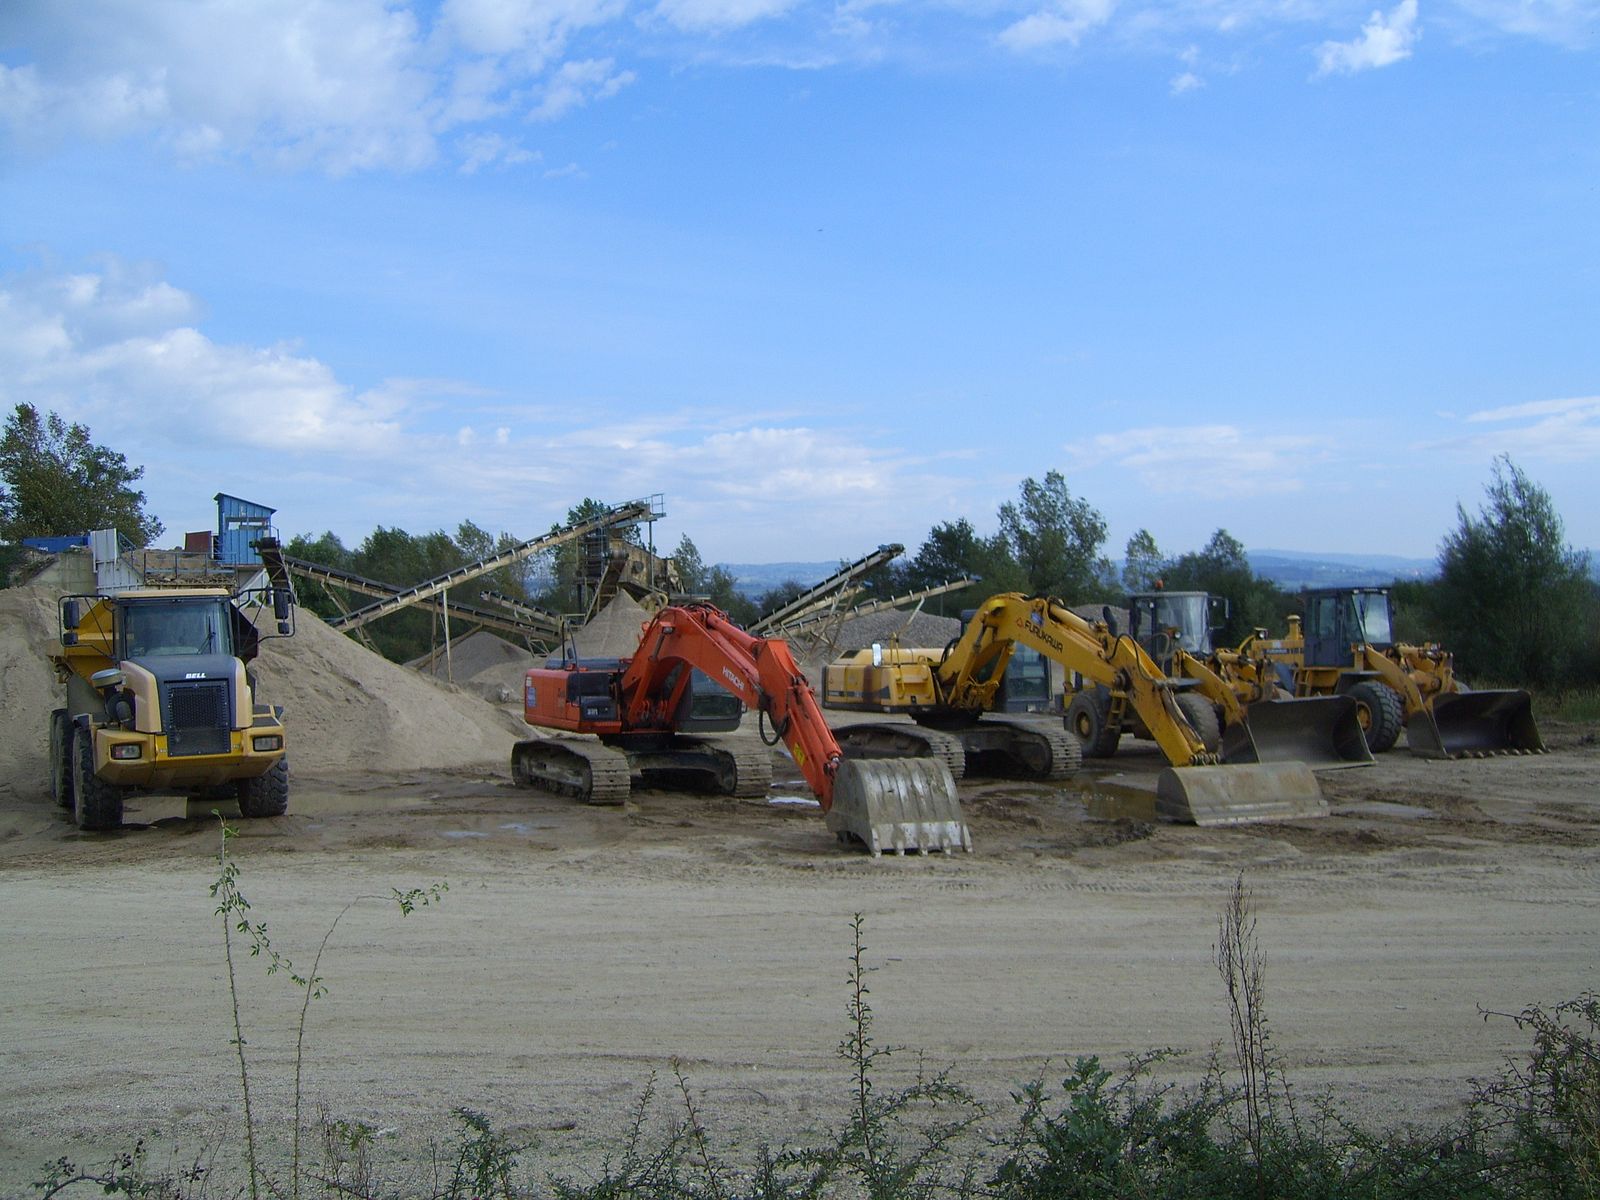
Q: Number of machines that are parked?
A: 5